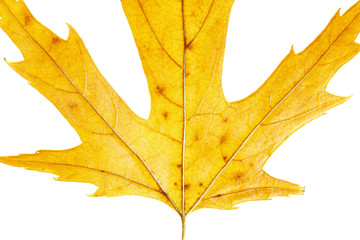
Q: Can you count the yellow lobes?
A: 5